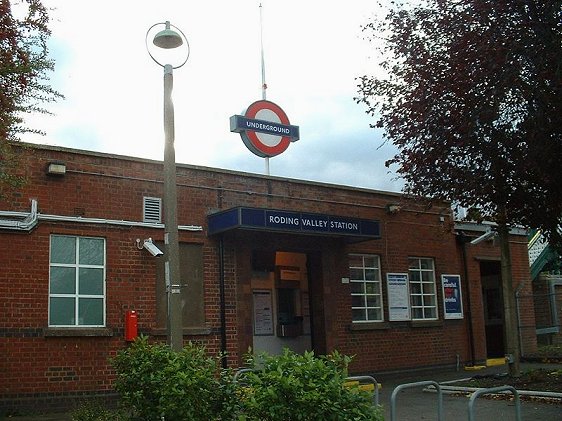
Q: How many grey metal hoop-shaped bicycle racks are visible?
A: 4